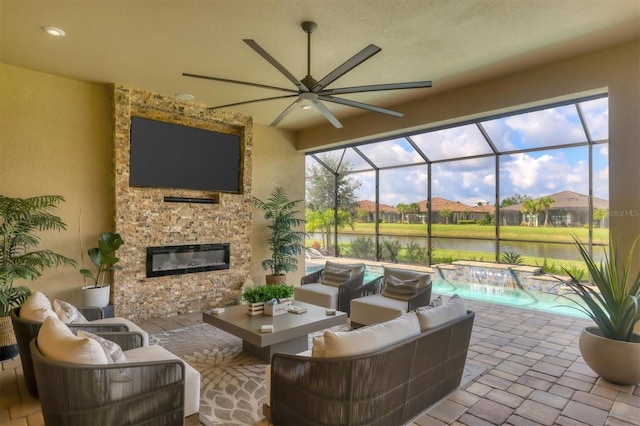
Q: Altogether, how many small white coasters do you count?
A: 3